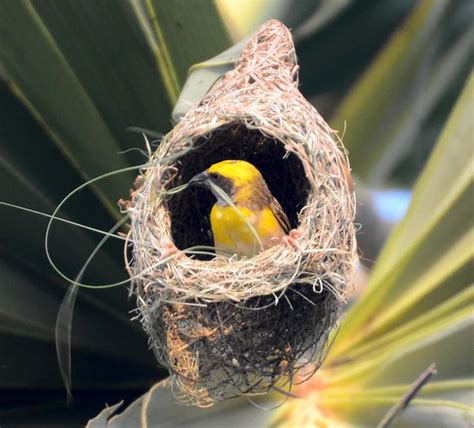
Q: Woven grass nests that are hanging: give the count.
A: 1